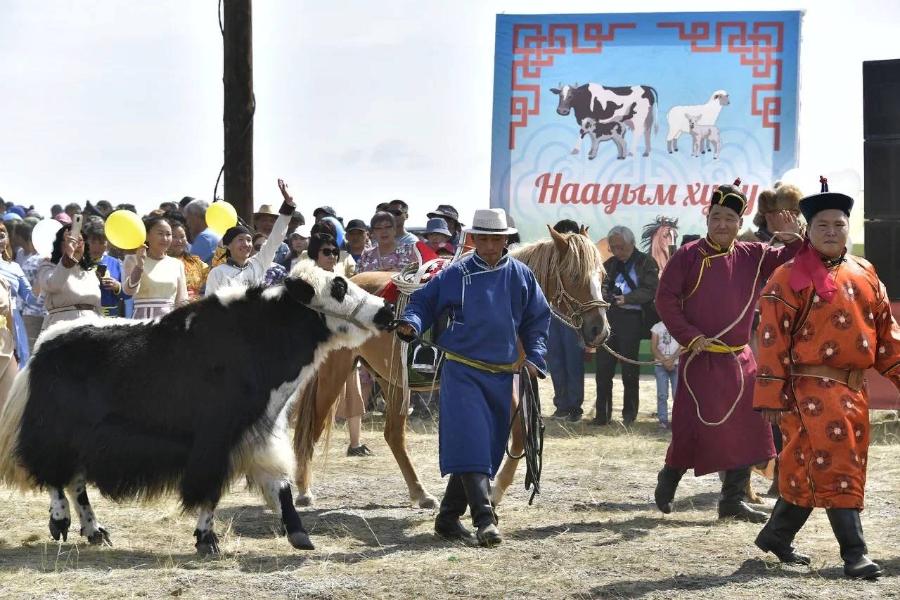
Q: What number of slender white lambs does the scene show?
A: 1